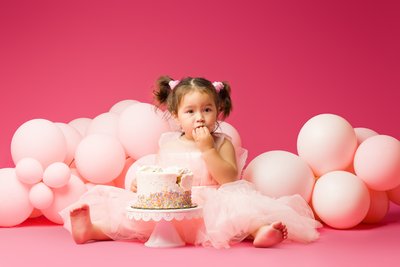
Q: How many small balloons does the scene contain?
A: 3